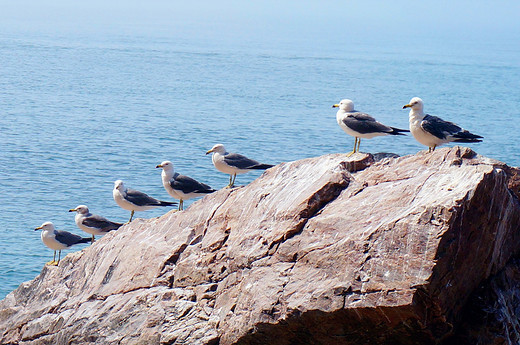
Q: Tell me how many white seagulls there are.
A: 7